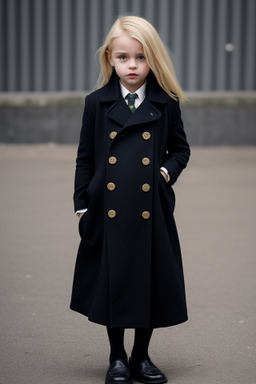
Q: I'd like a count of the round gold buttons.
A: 8